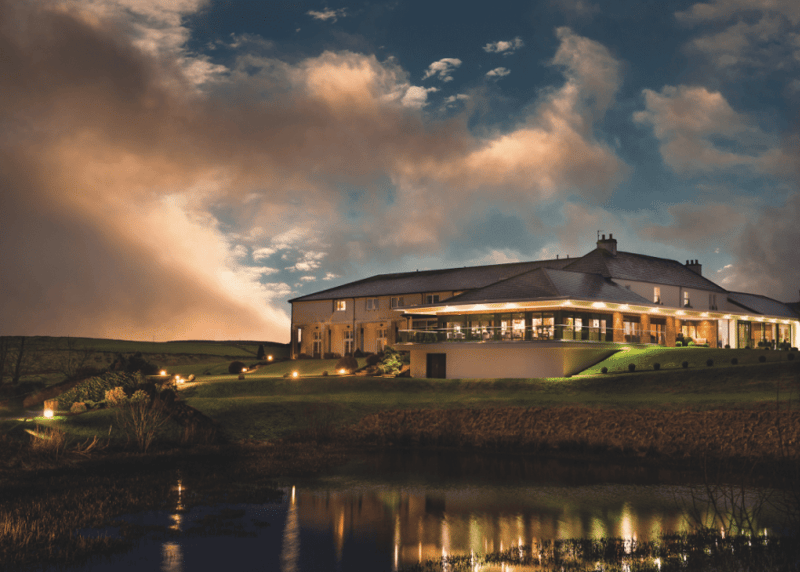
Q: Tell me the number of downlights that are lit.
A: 14